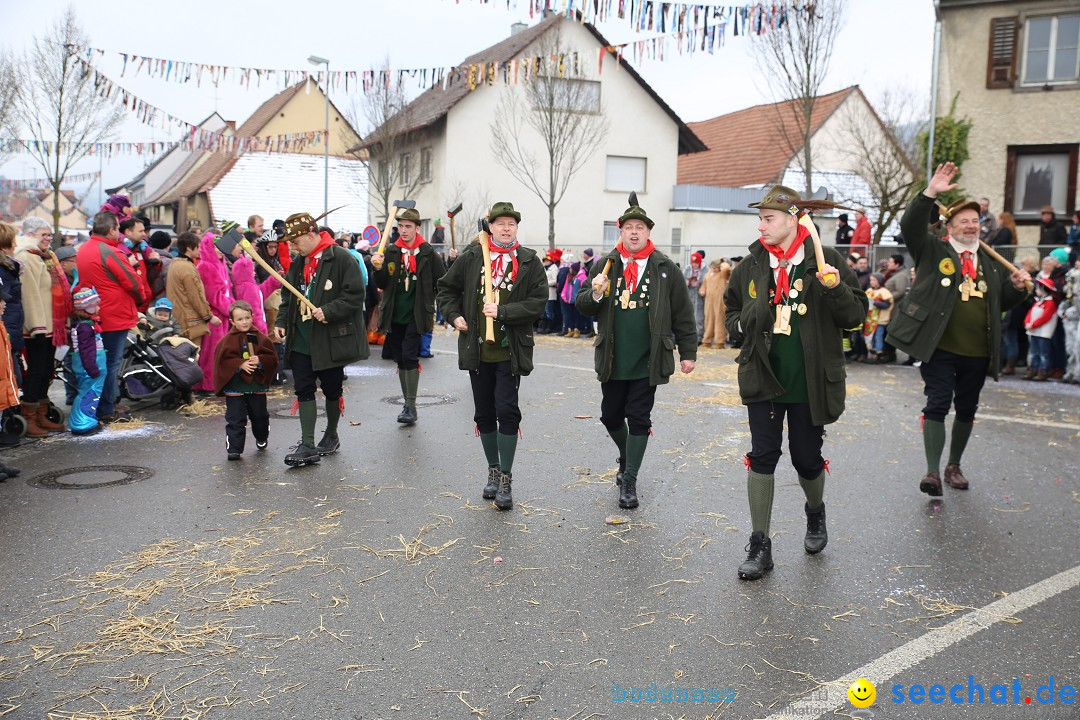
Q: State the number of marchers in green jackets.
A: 6